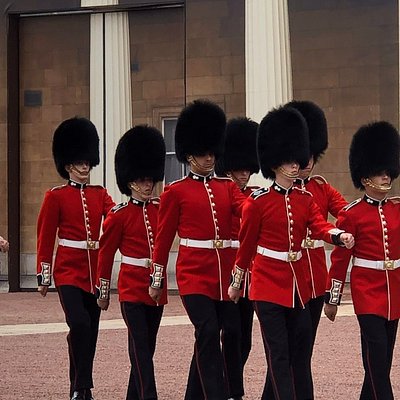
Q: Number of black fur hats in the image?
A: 7